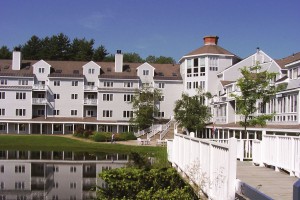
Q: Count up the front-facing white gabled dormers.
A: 3